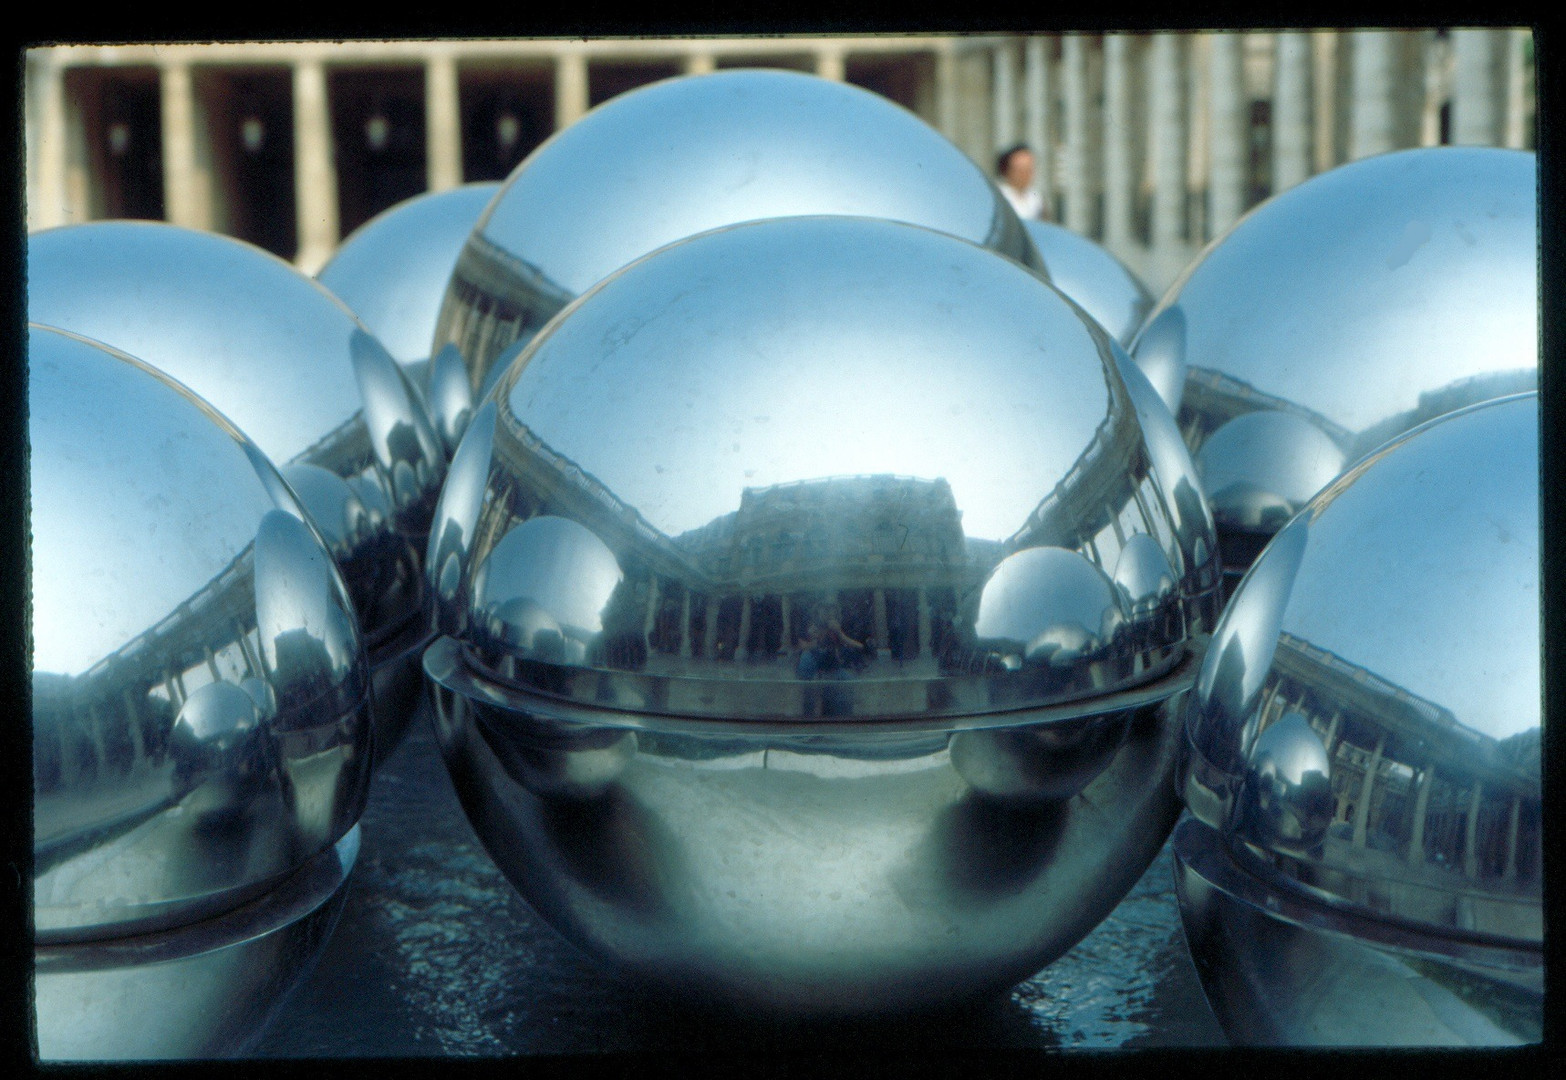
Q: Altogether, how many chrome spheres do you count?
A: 8